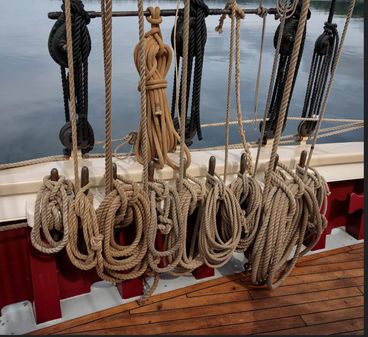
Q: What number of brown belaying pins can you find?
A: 9